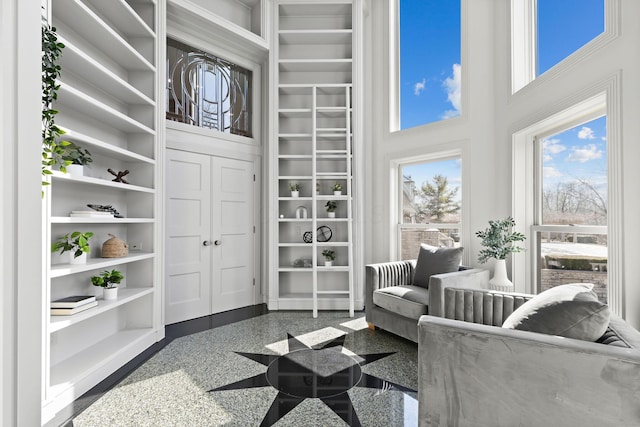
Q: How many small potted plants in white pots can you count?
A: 7